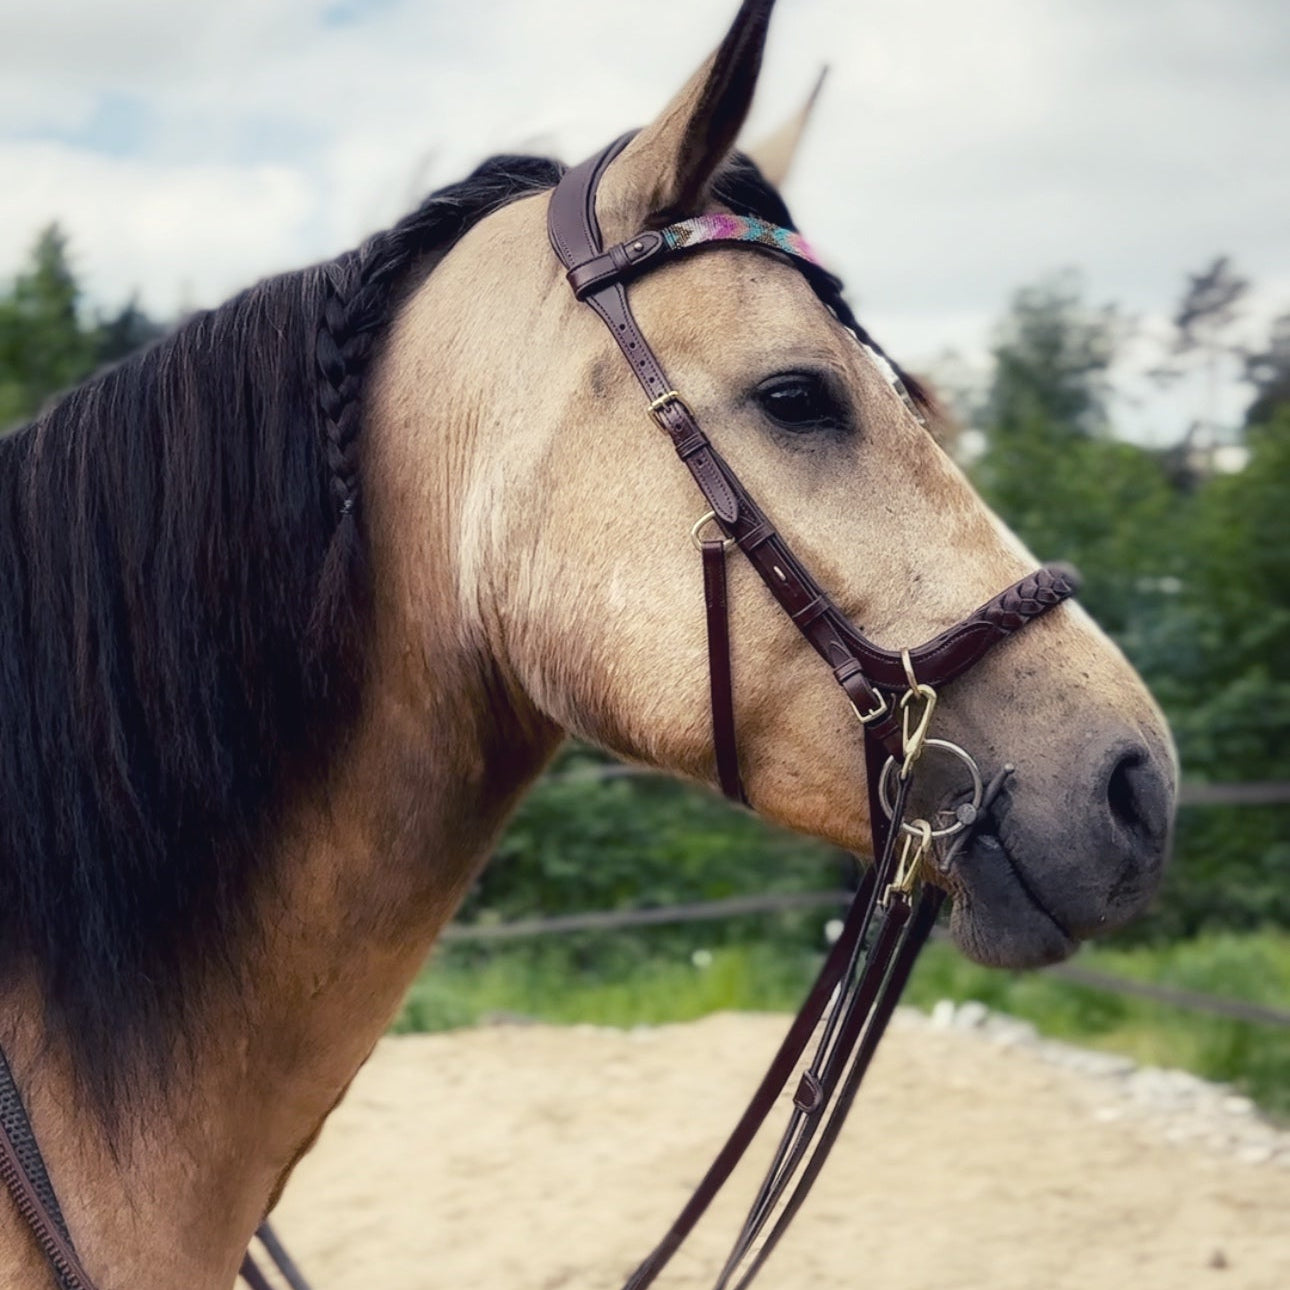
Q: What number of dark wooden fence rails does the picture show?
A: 2